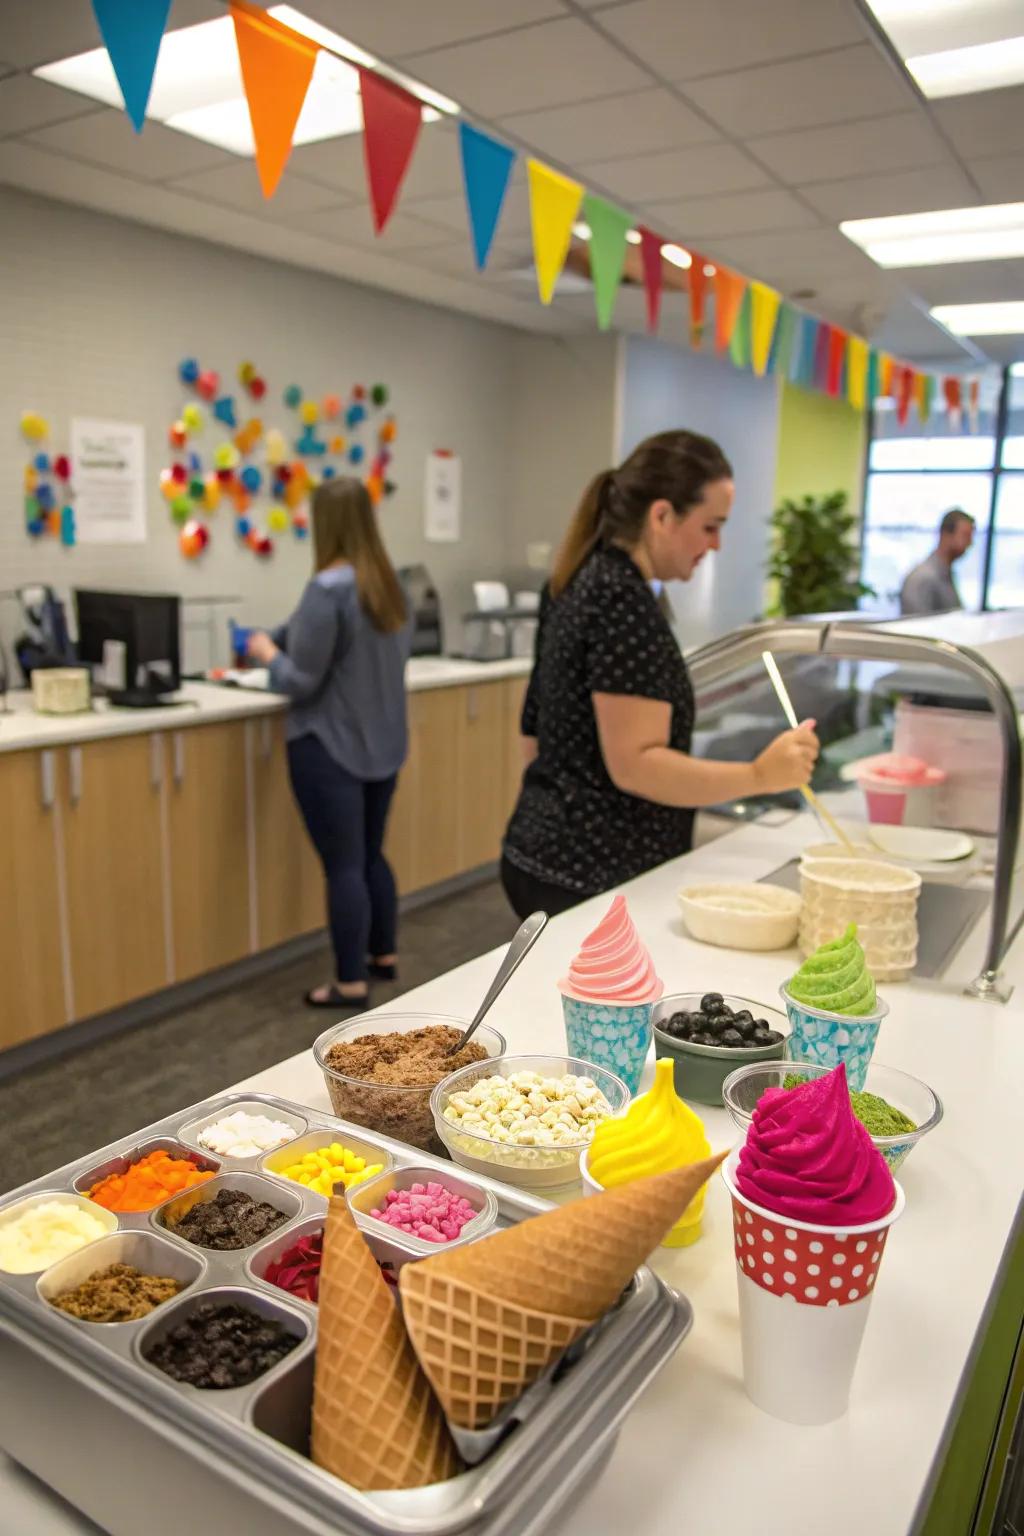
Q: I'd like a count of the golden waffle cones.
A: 2